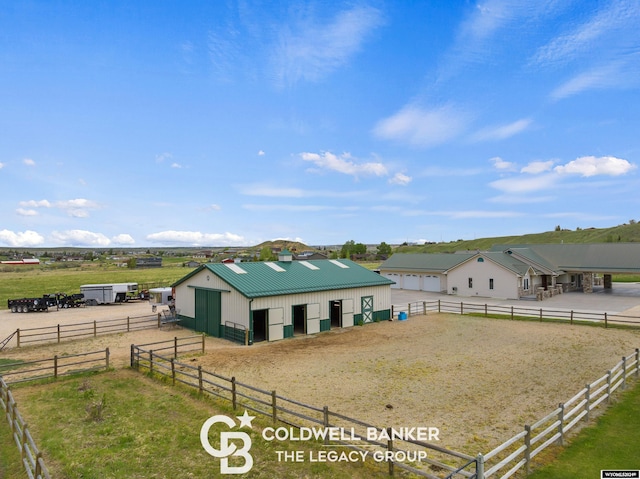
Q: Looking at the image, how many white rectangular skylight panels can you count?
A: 4